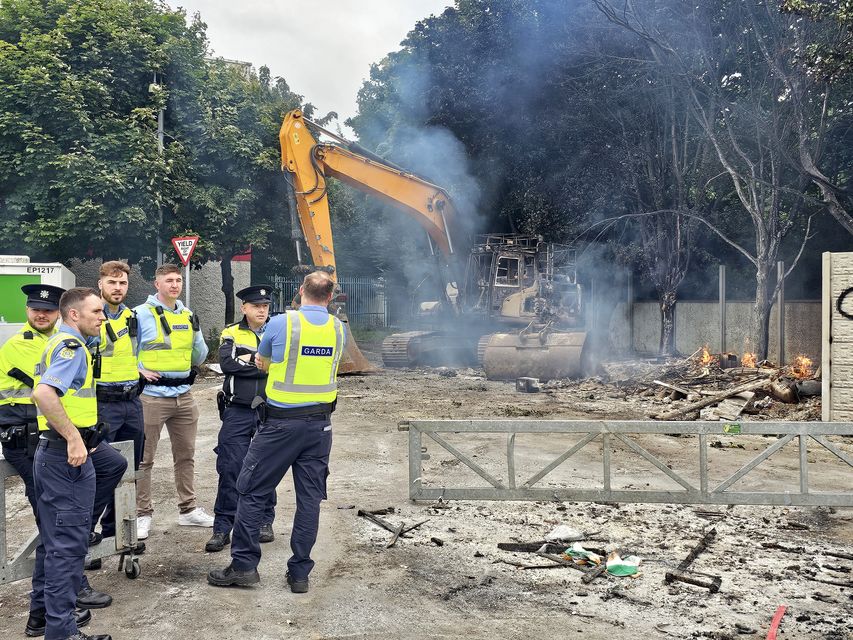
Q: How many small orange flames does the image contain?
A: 3